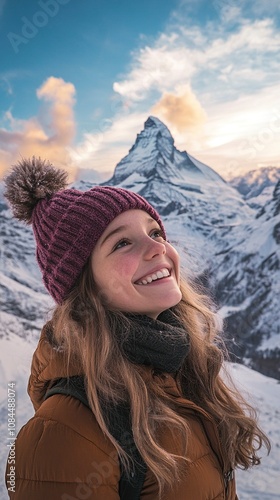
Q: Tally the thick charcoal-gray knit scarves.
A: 1